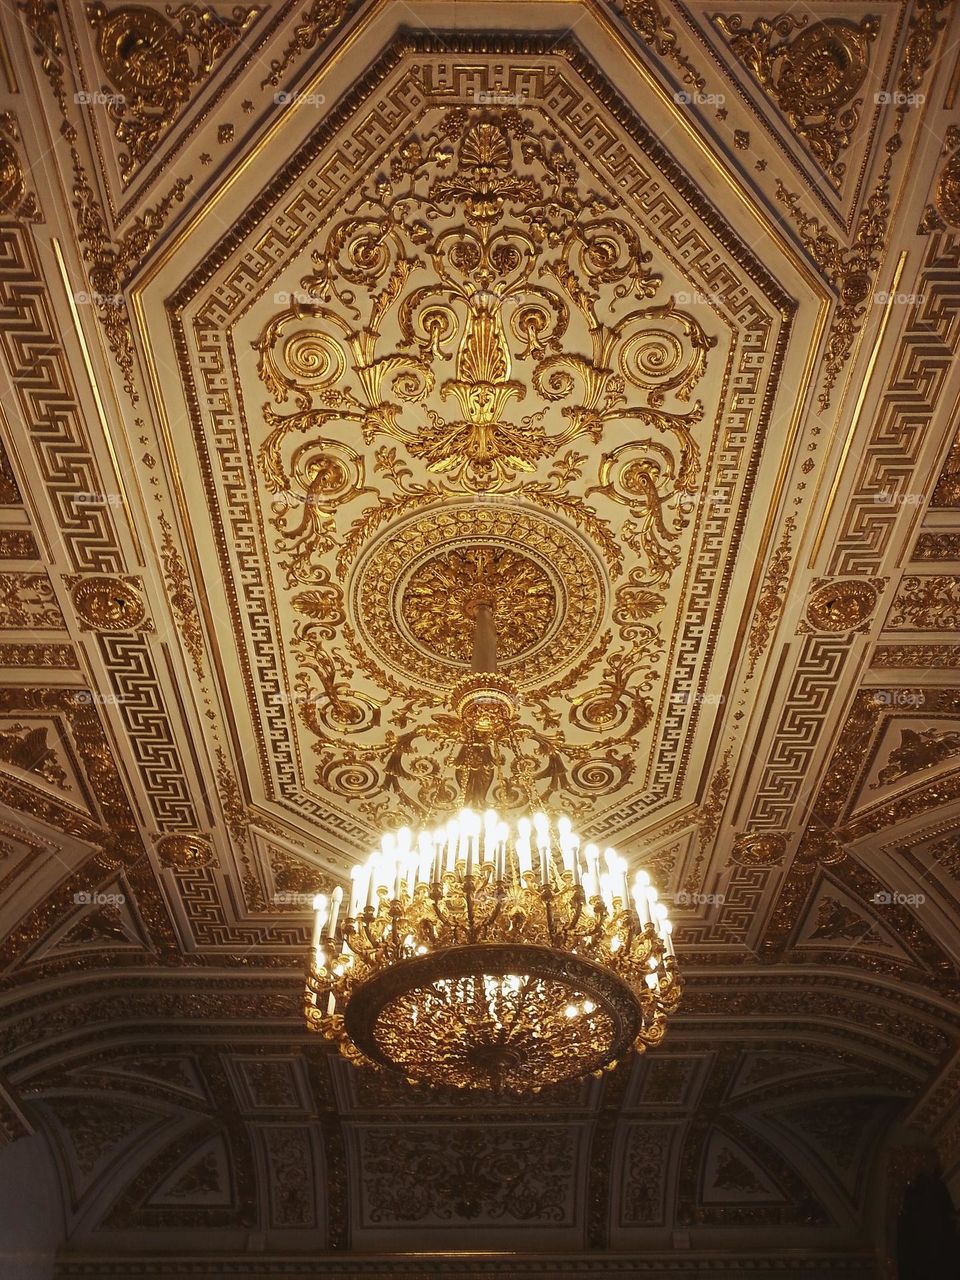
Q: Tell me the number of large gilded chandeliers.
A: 1